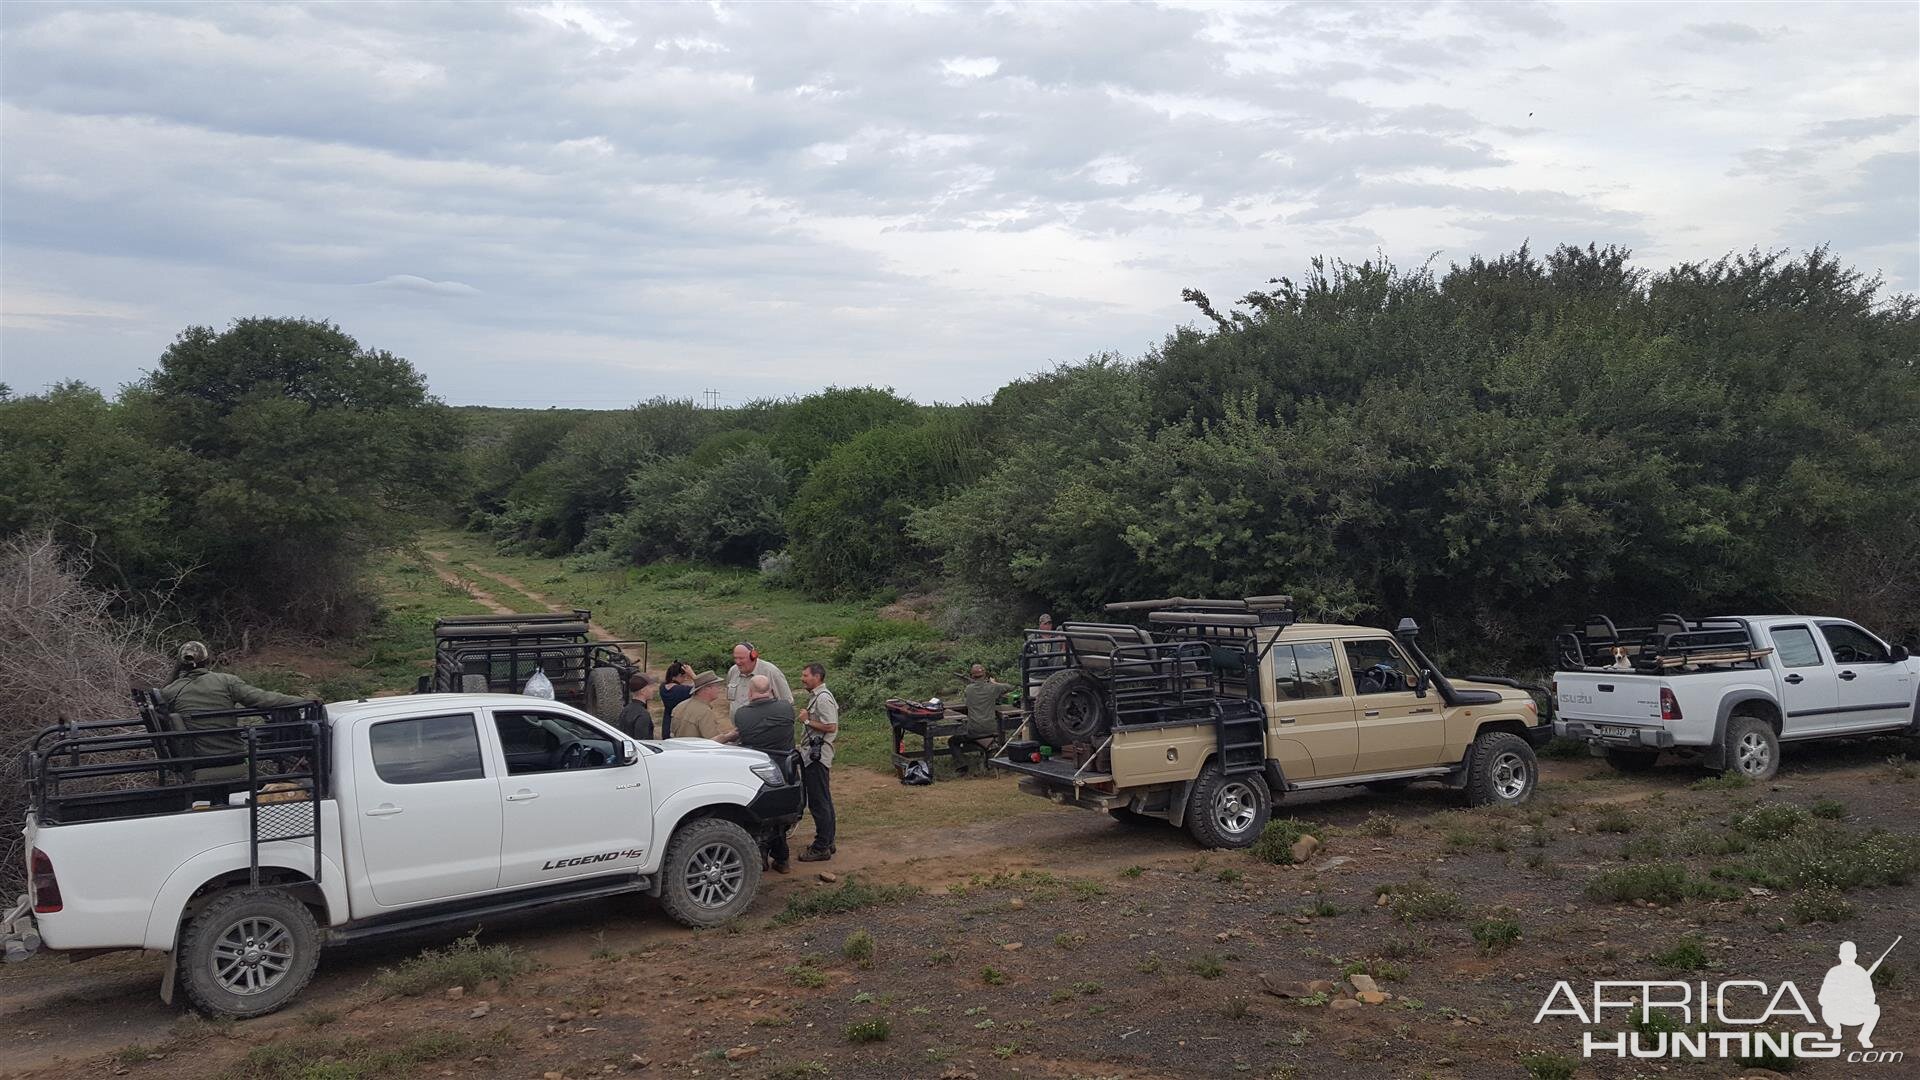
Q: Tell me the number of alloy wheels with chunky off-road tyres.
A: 5